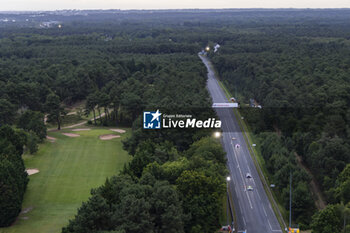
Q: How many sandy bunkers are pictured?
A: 6